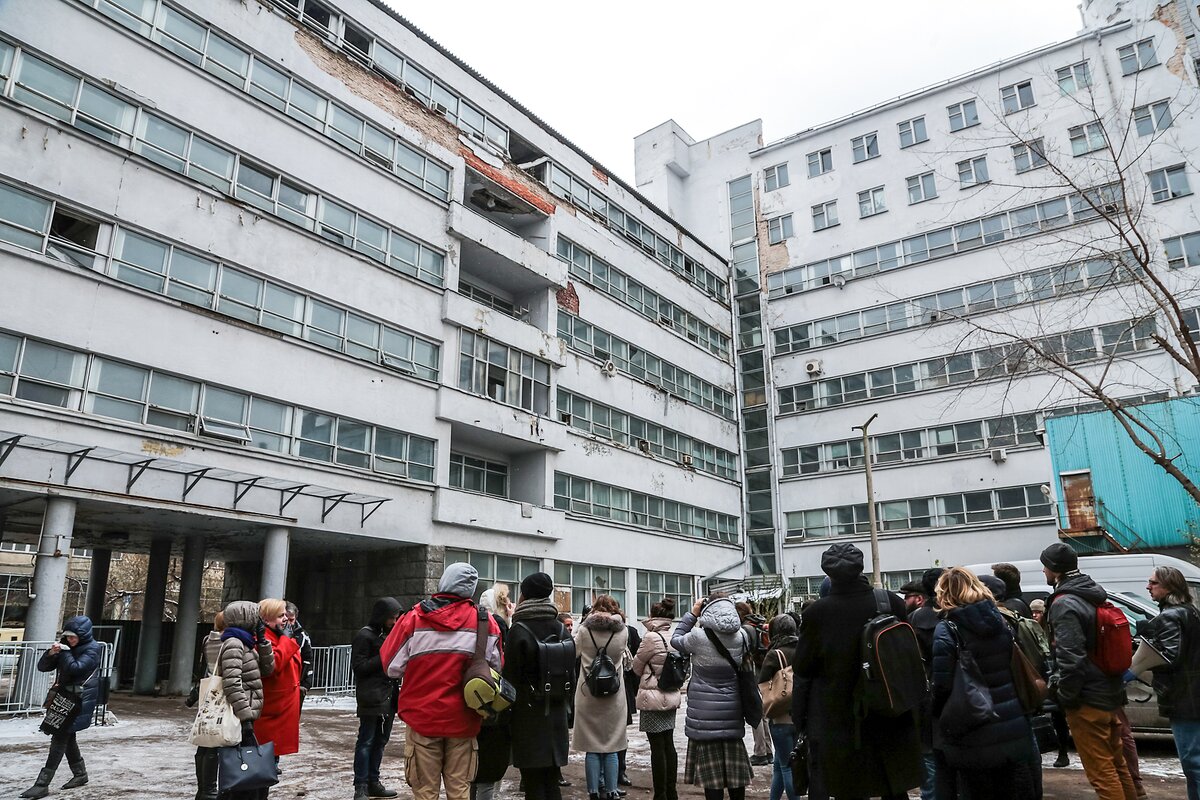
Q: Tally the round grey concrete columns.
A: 5